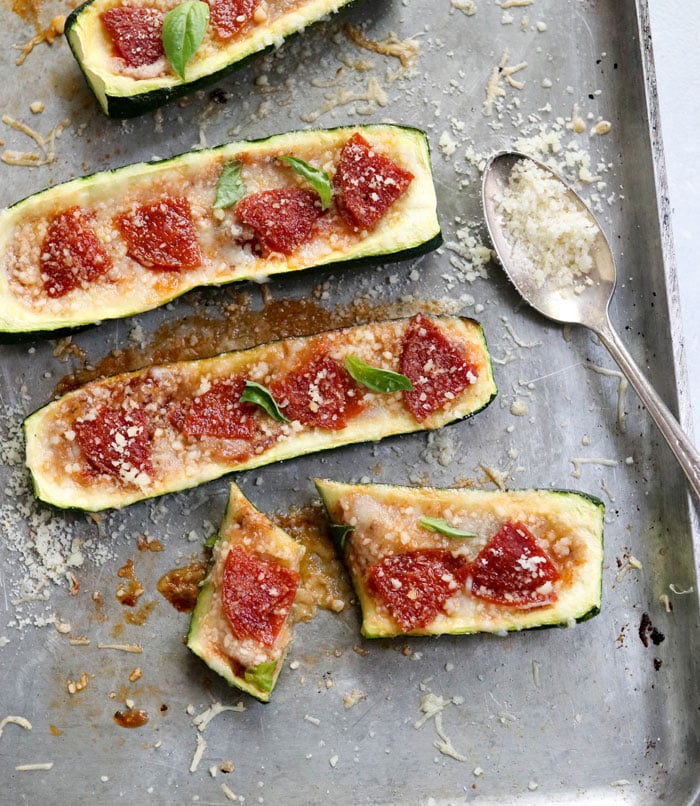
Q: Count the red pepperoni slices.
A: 13